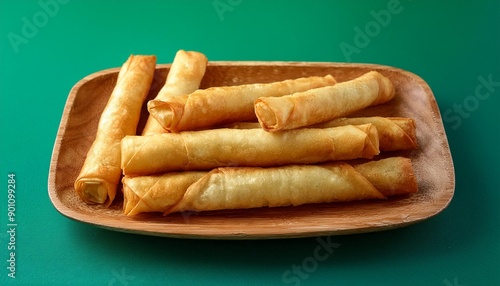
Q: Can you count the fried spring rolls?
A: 7